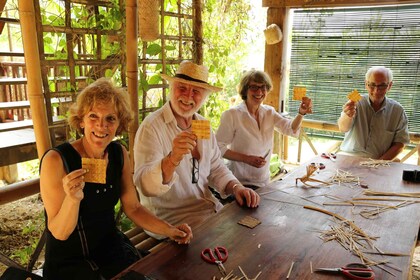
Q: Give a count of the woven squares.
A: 5